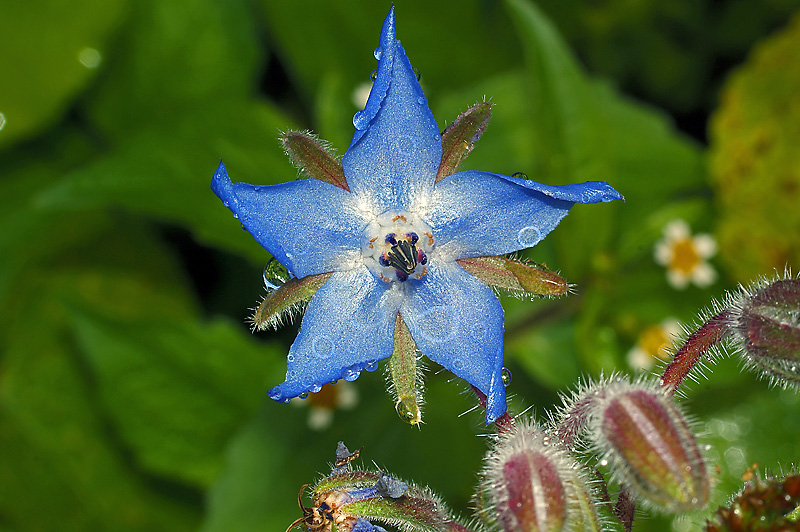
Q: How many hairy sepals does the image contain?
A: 5